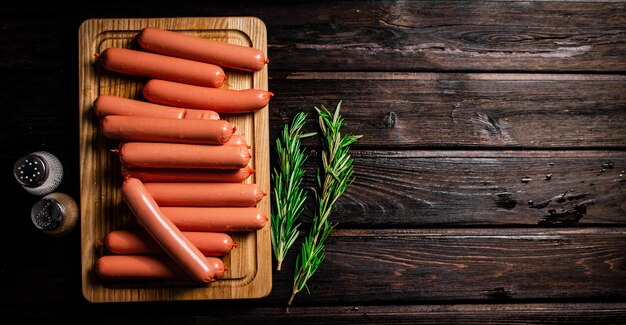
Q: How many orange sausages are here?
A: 13